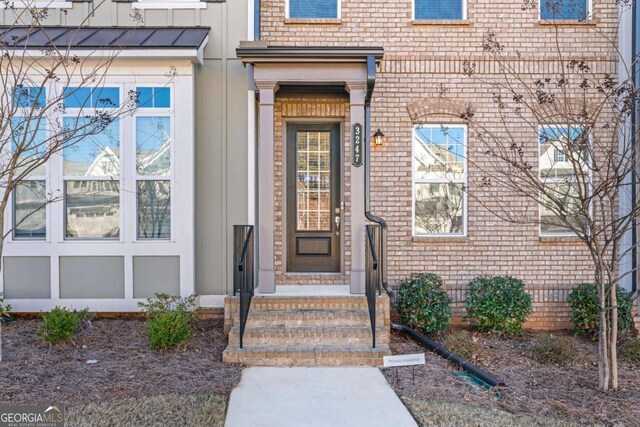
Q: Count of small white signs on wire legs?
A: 1